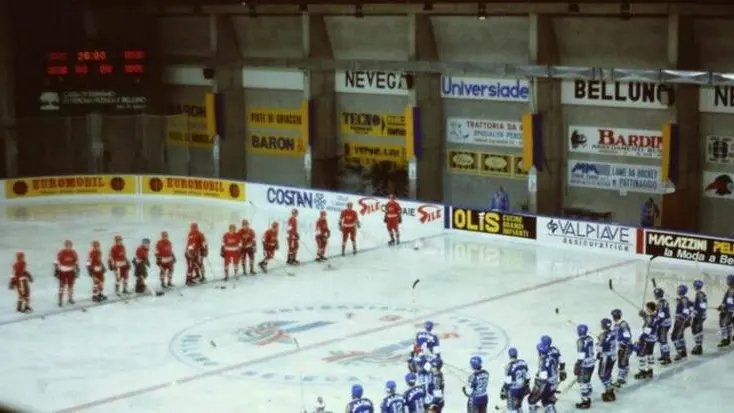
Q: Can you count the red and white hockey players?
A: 15